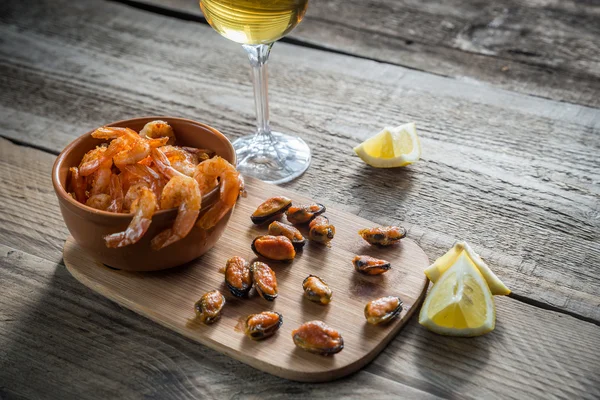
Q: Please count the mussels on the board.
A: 14